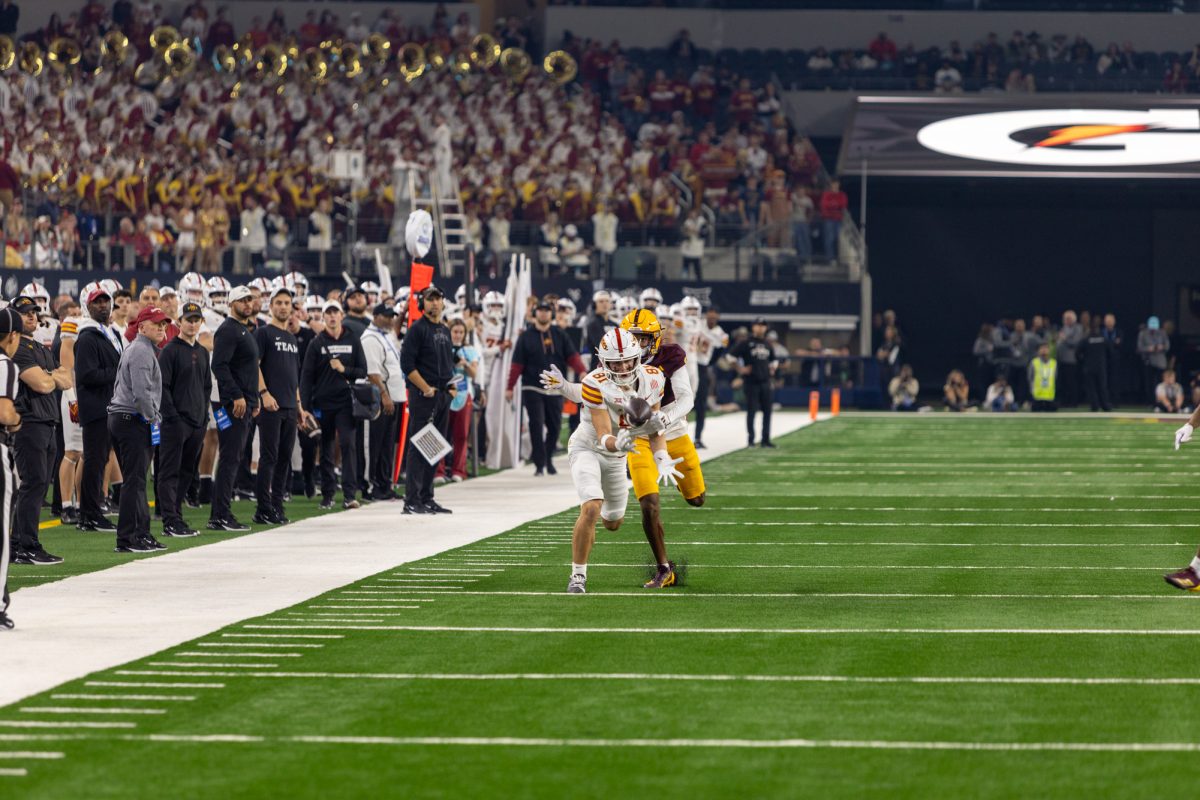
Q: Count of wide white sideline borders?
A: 1